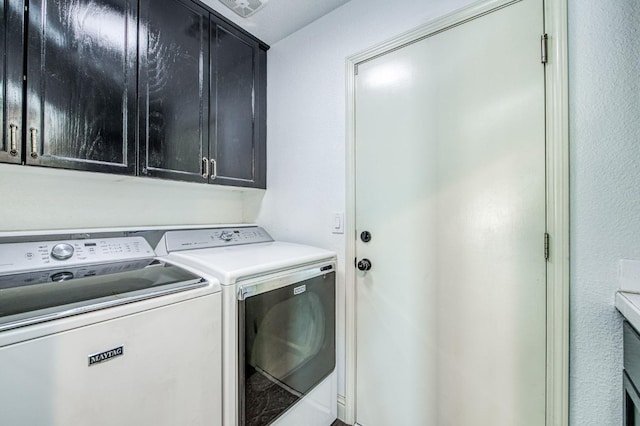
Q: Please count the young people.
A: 0